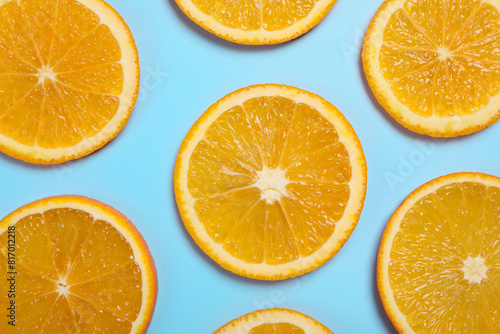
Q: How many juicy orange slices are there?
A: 7